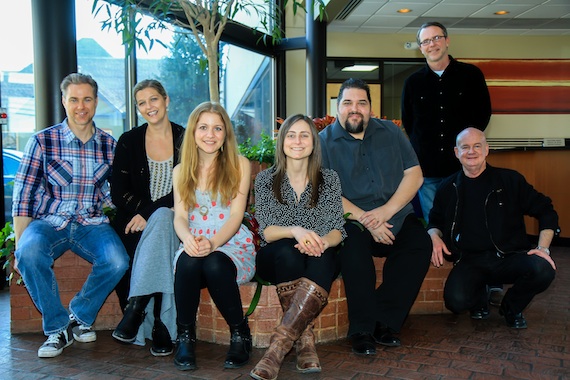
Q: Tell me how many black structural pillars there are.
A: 2